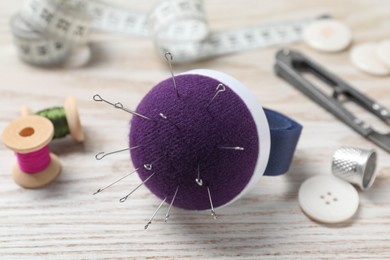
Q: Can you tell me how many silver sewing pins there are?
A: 14